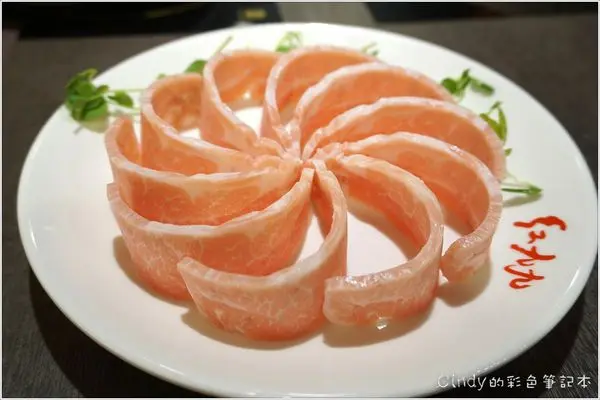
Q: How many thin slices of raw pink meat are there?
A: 10